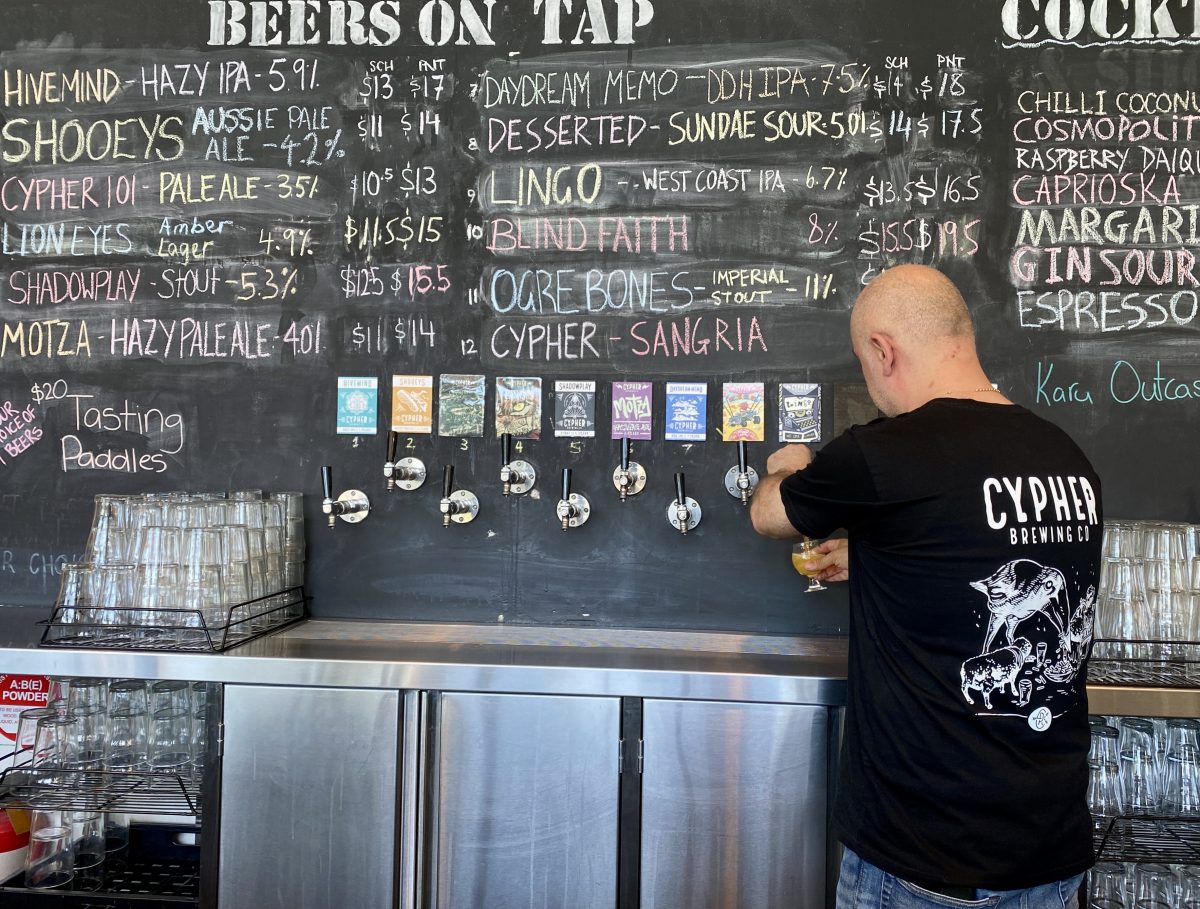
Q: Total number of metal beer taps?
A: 8